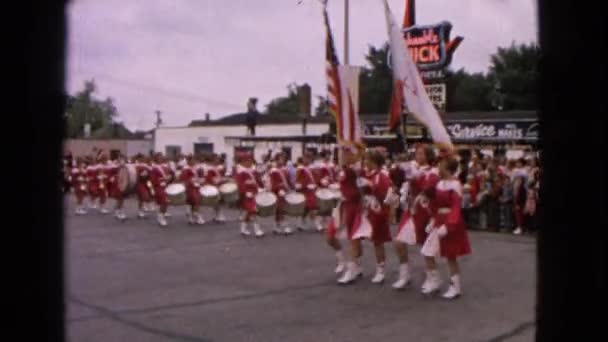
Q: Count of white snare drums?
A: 6